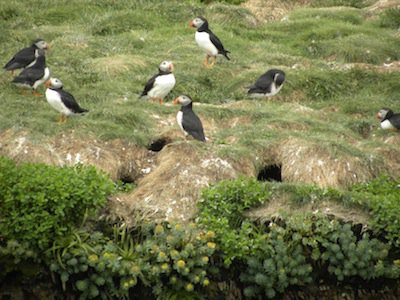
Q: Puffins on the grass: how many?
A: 8